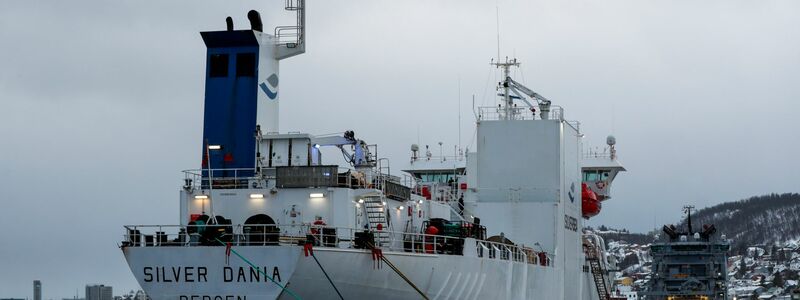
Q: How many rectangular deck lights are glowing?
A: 4